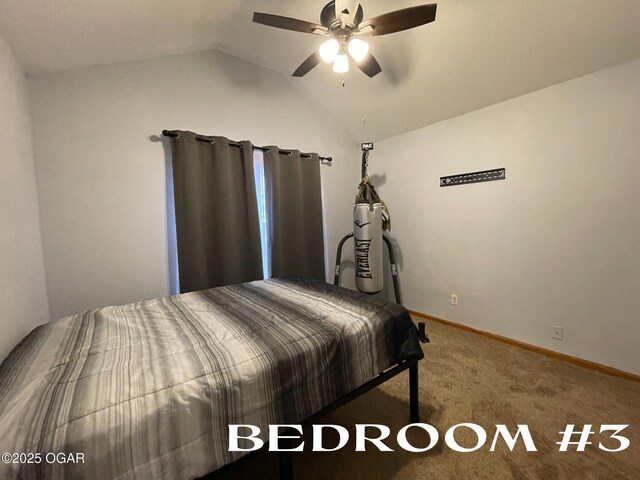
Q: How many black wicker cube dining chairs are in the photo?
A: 0